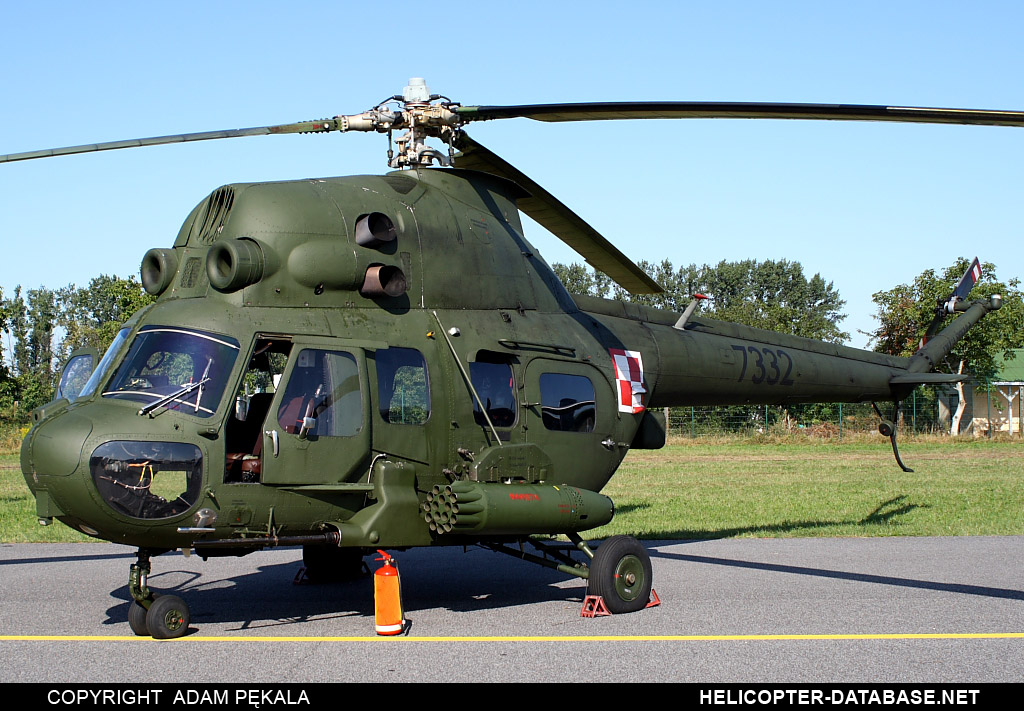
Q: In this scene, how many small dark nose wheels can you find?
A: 2